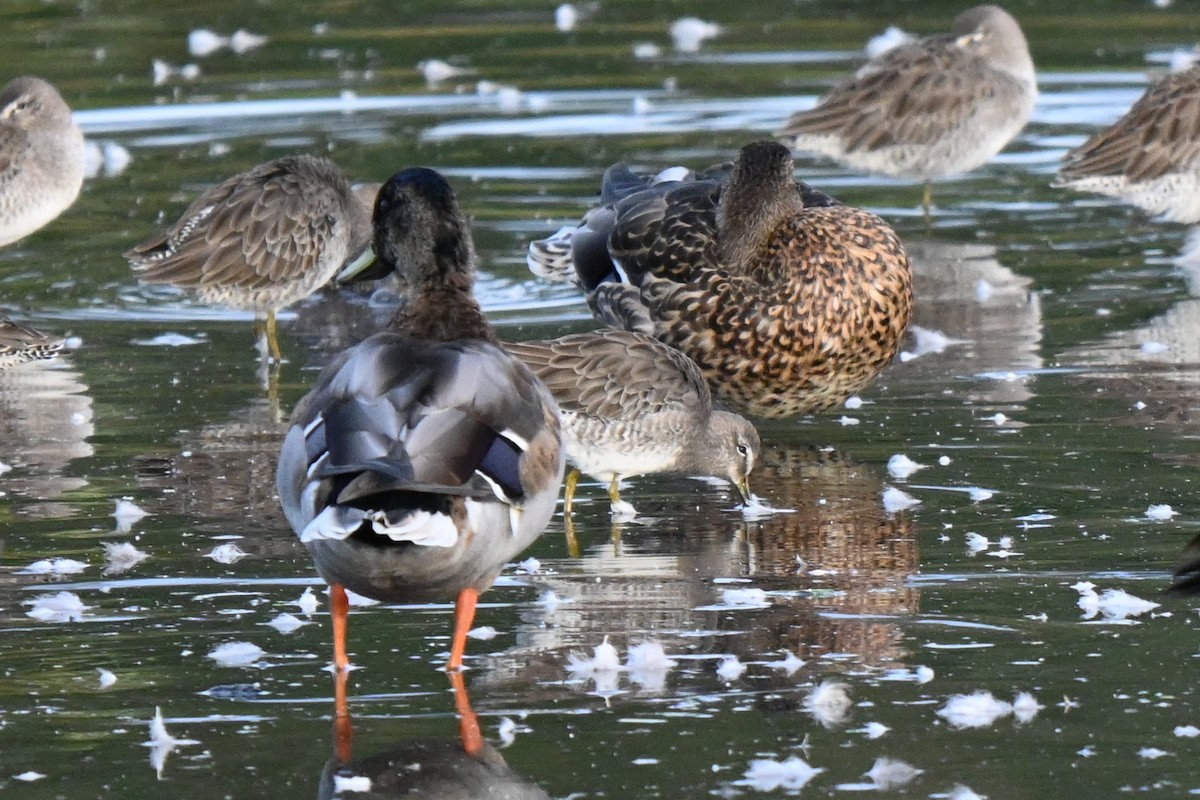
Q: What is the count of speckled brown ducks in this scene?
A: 1